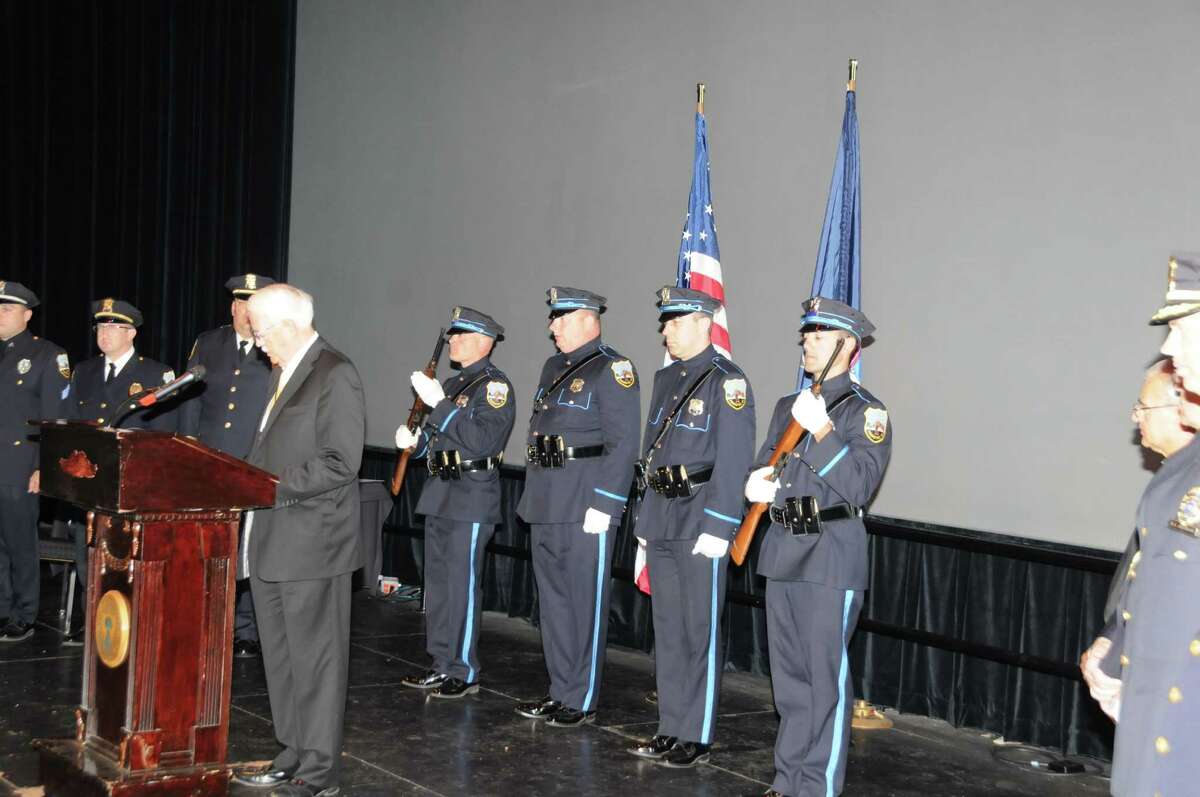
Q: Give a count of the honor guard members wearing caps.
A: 4